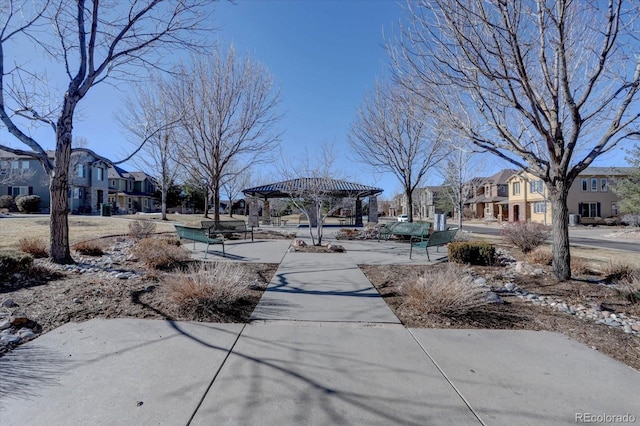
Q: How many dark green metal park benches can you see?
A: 4